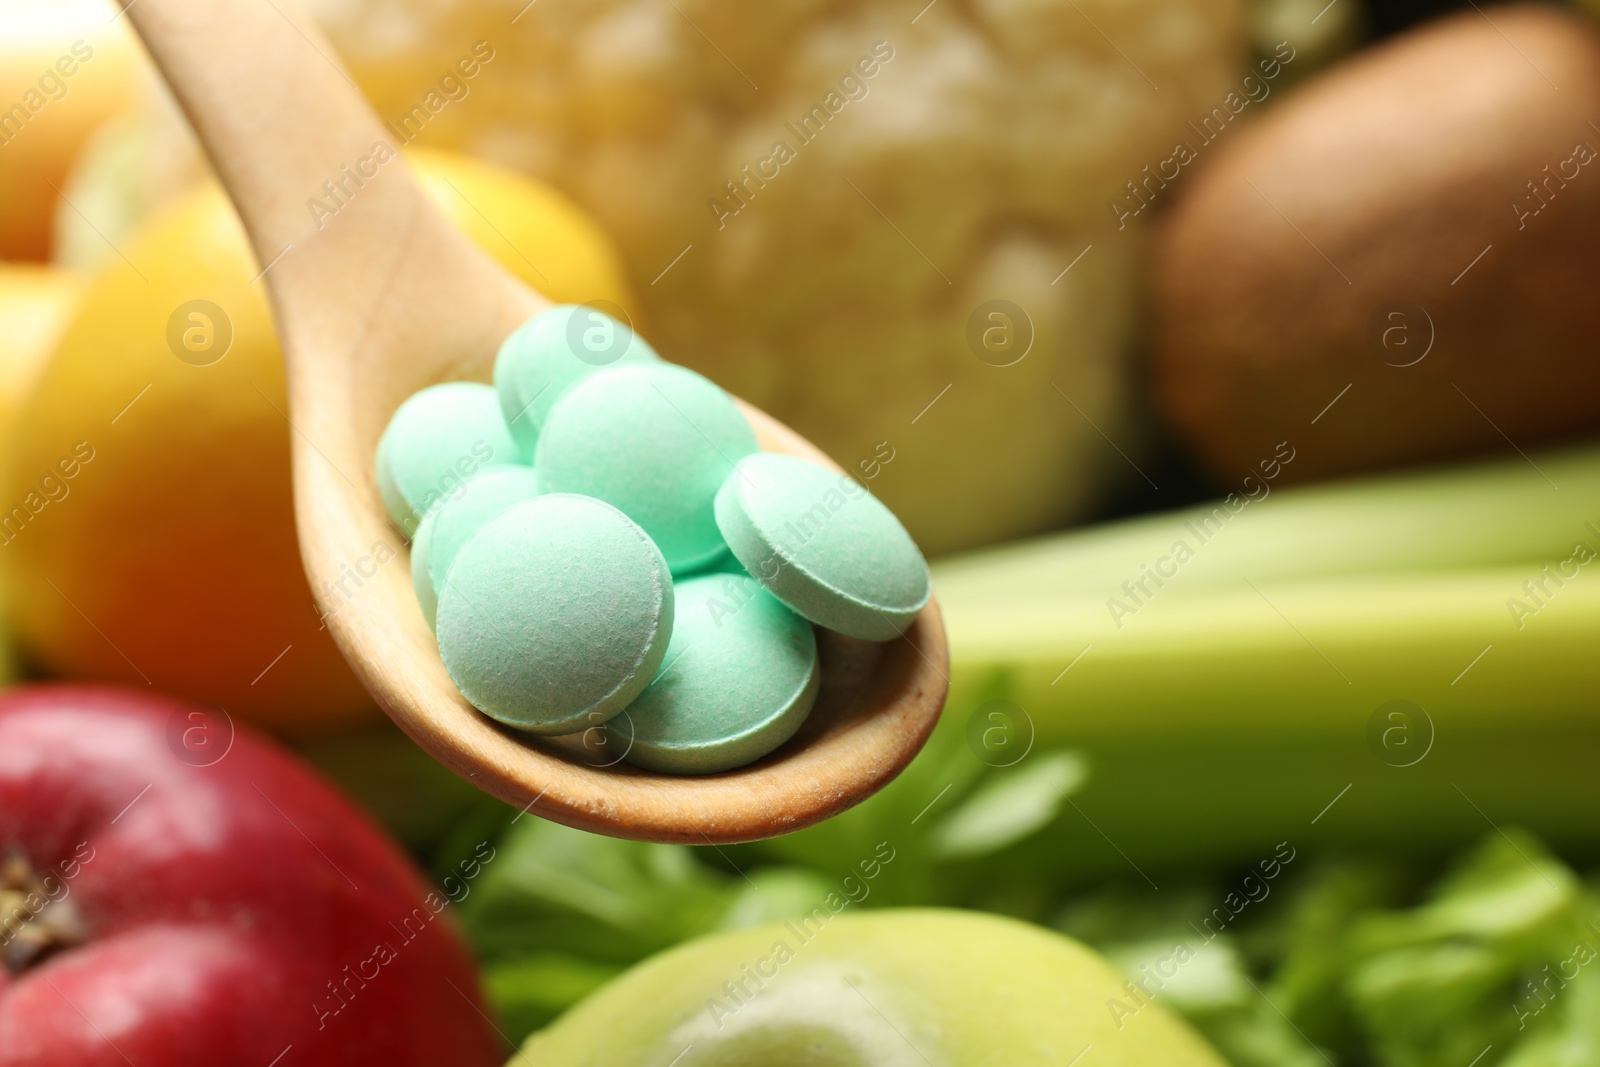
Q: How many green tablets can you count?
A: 7